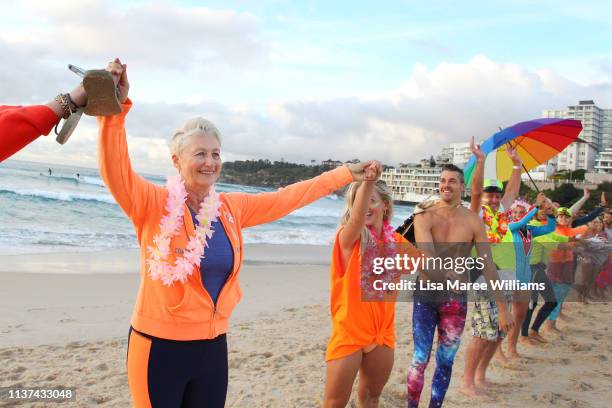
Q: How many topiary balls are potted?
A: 0